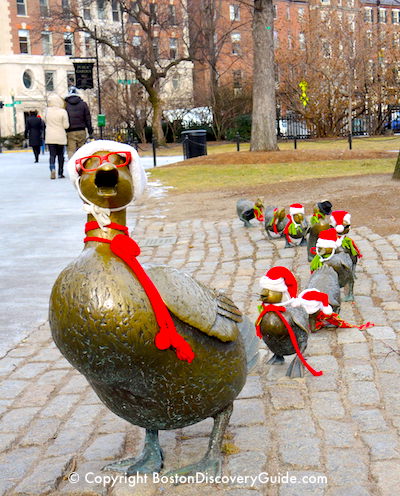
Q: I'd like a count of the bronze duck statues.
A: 9